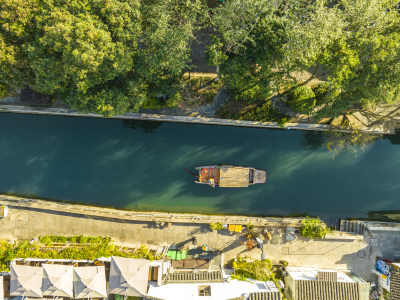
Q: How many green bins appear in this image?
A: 4